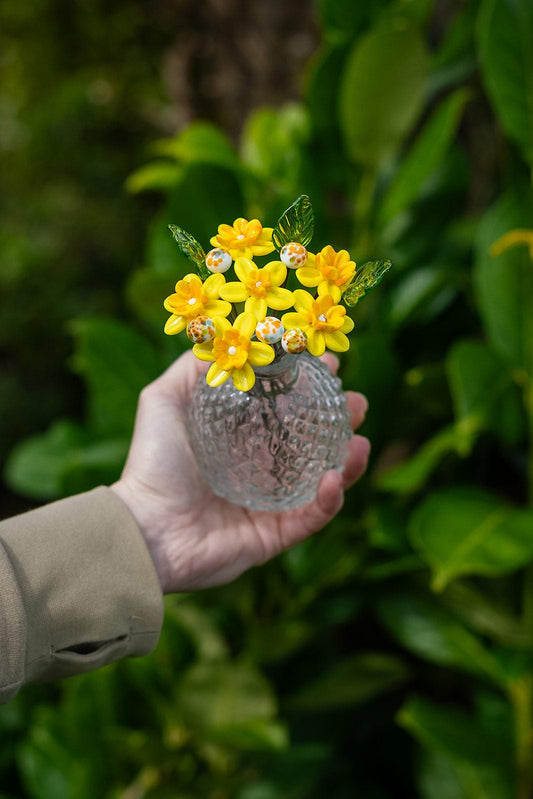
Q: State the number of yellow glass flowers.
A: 6